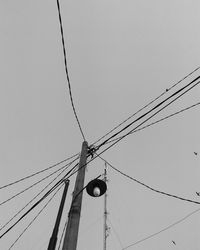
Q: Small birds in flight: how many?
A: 3